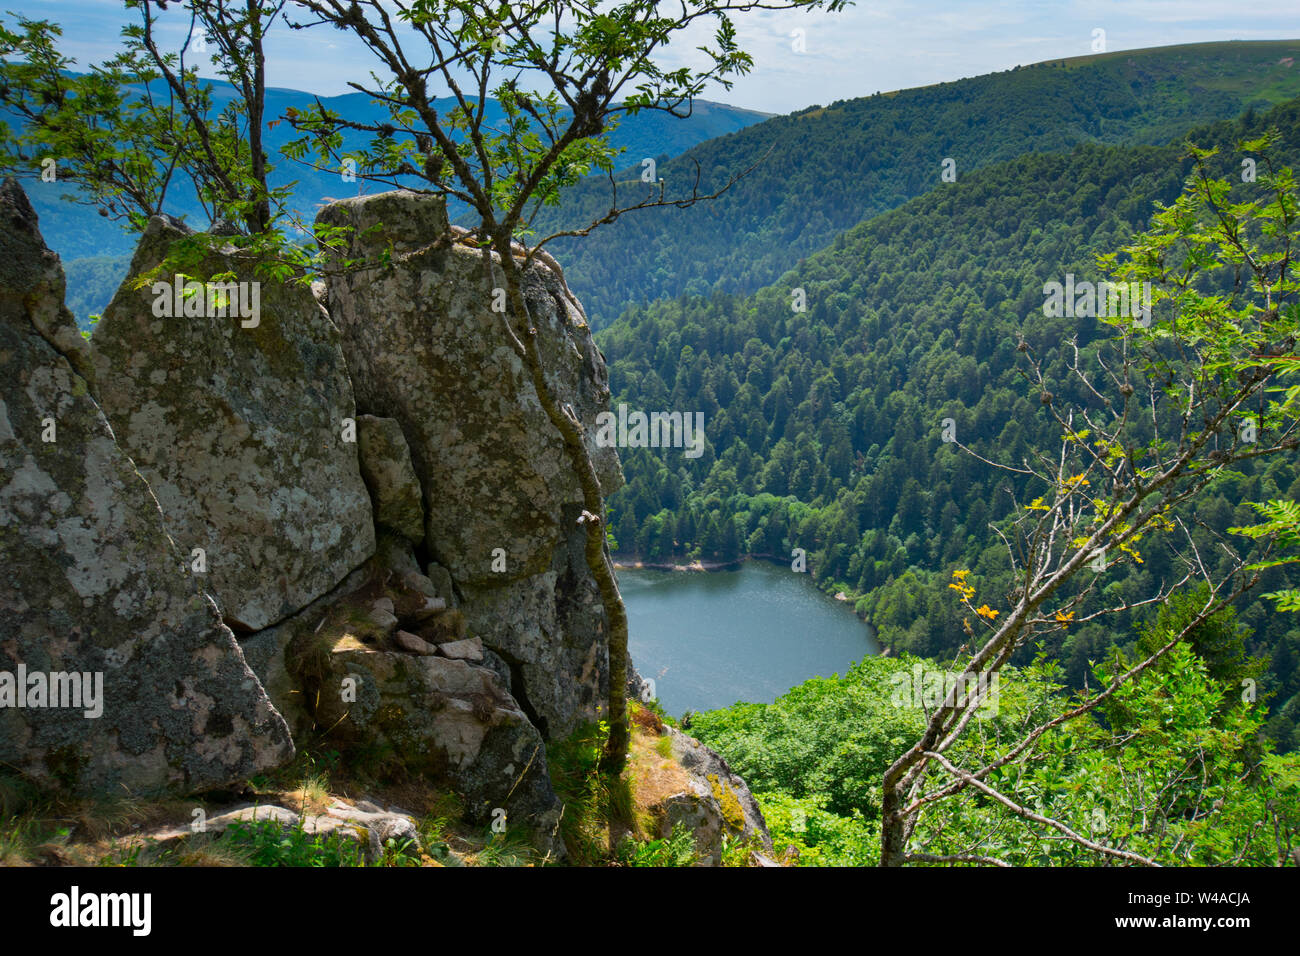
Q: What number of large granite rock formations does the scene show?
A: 3